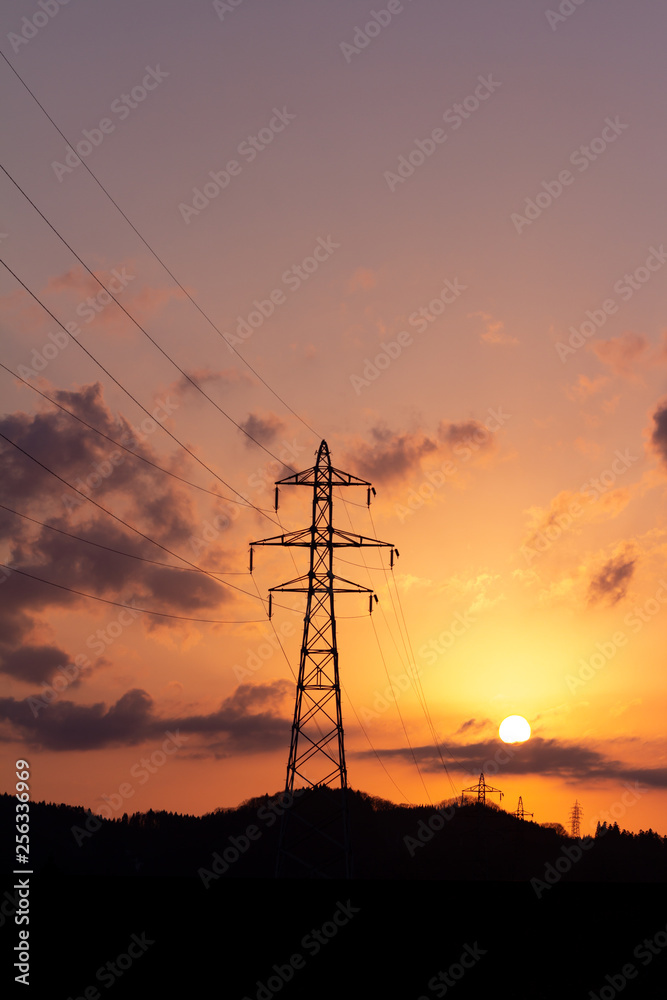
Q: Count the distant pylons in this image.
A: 3